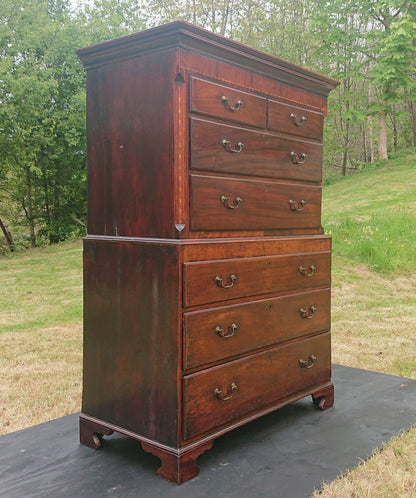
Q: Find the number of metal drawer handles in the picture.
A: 12